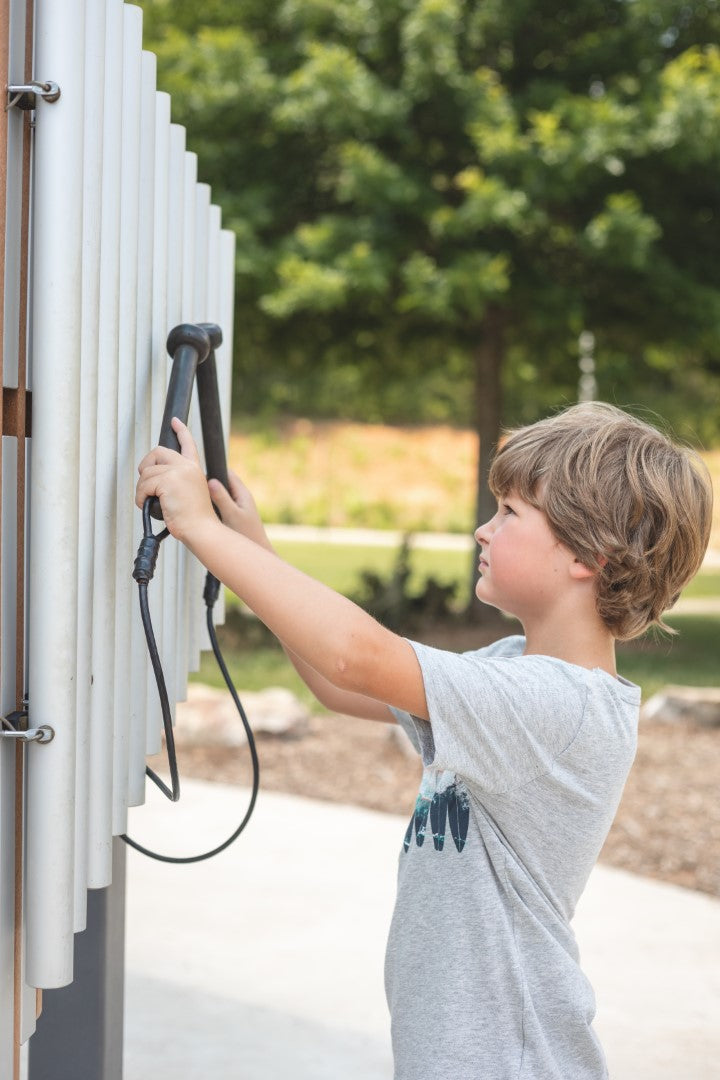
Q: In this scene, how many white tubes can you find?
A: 11